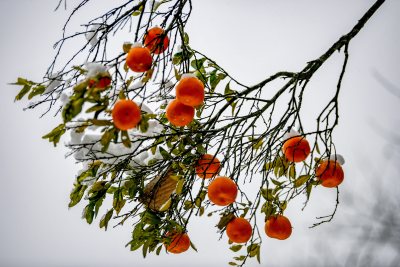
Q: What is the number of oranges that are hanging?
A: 13